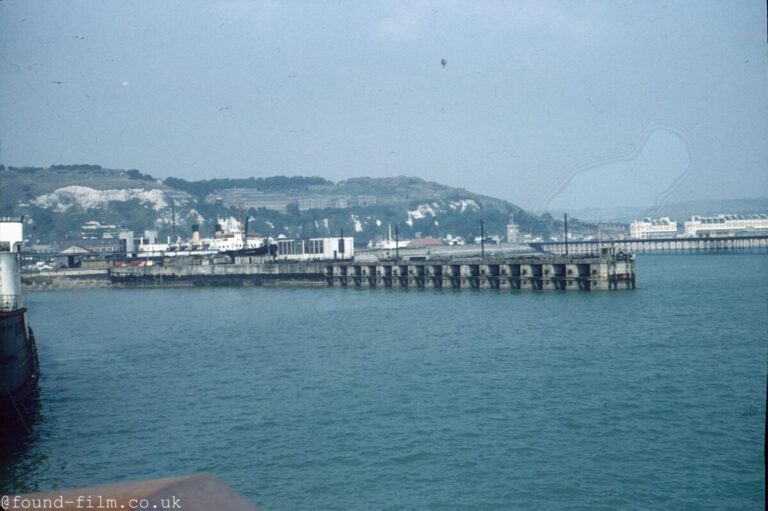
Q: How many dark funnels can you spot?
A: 2